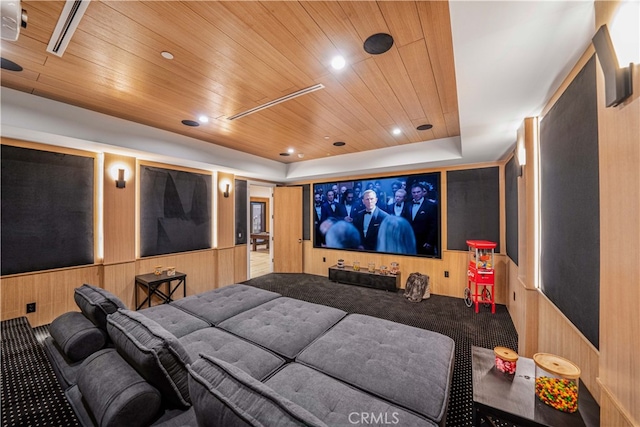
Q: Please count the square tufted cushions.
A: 6